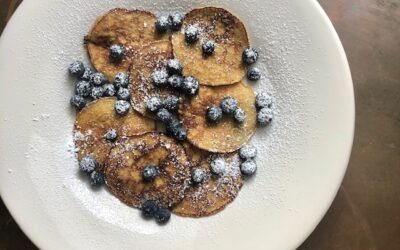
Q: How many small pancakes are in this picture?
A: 7